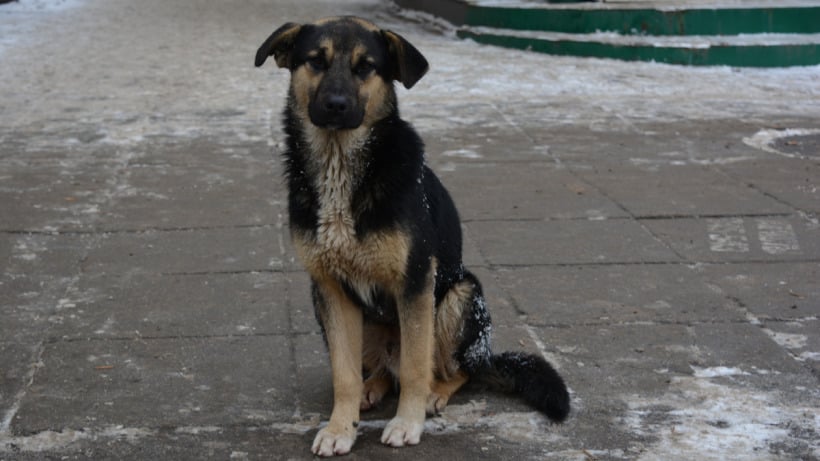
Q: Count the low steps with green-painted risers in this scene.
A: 2